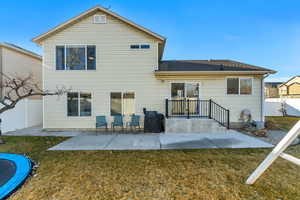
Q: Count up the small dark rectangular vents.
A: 2